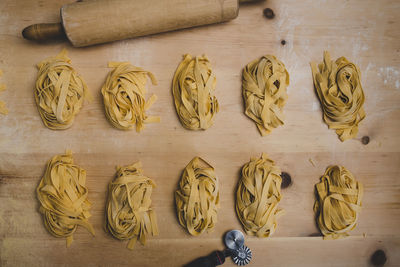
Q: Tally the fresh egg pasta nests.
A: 10